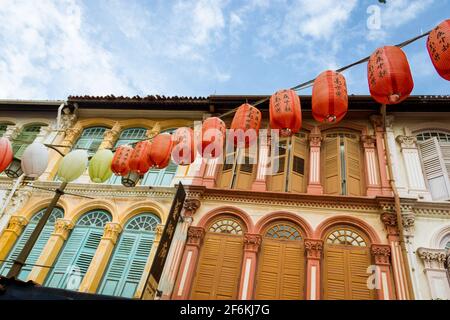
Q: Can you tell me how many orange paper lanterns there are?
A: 11